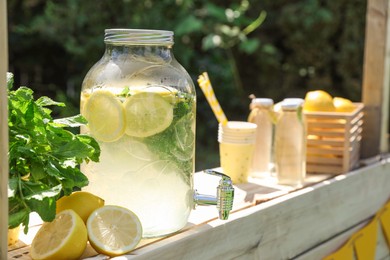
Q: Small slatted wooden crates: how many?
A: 1